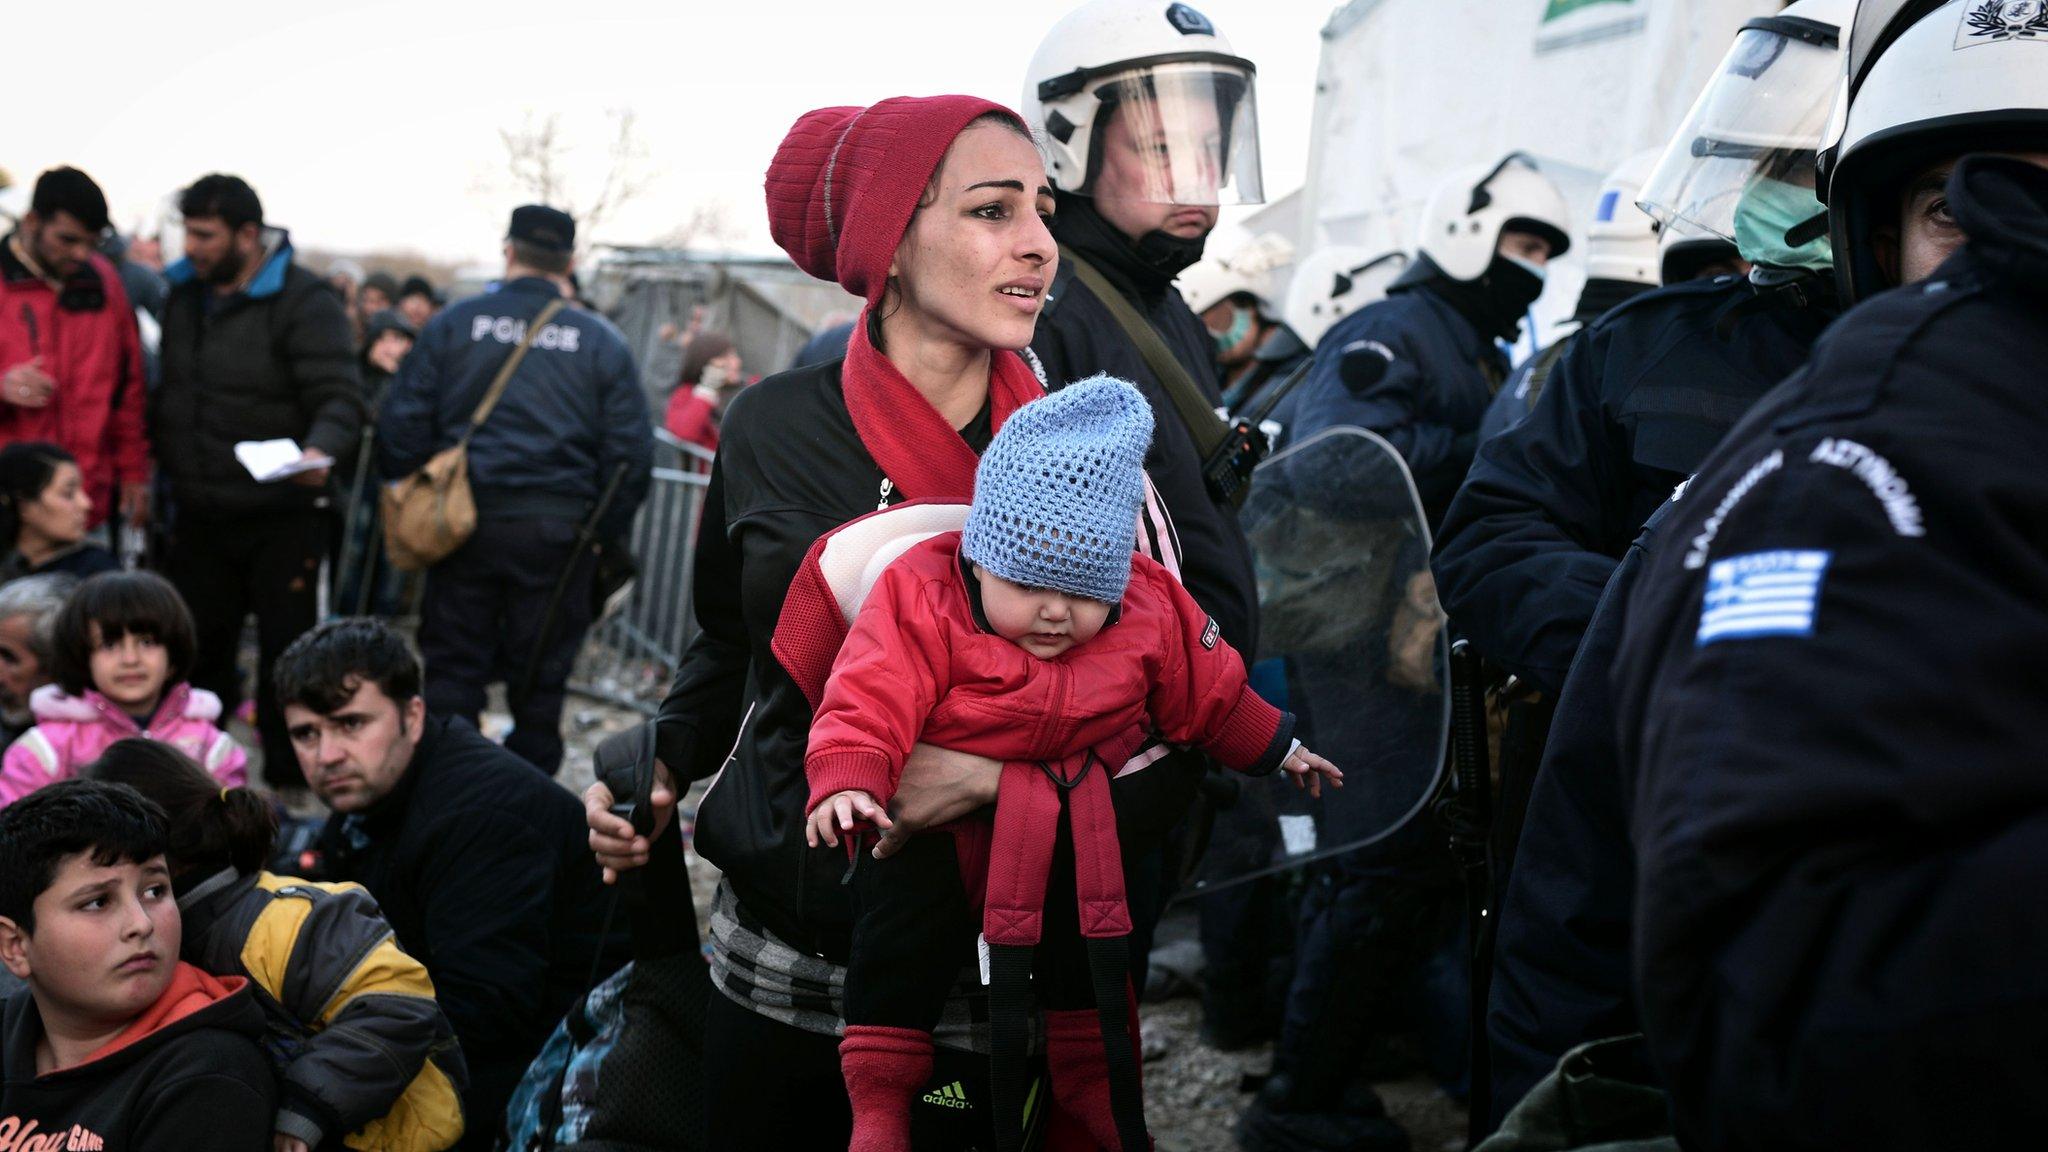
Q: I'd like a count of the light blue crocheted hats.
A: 1